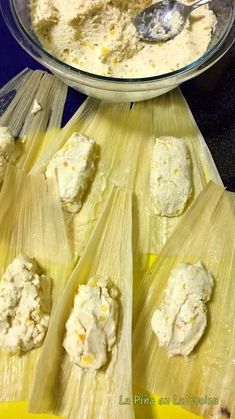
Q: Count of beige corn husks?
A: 6